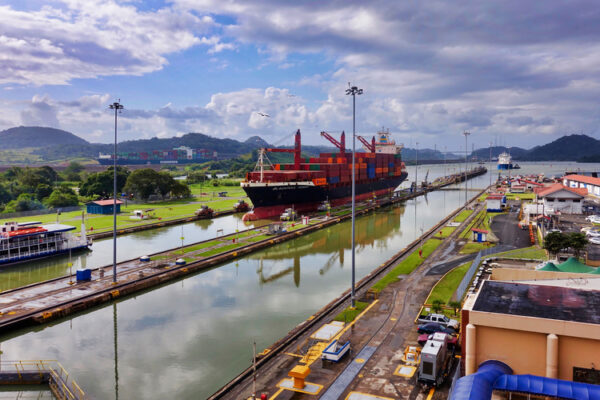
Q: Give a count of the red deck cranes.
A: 3